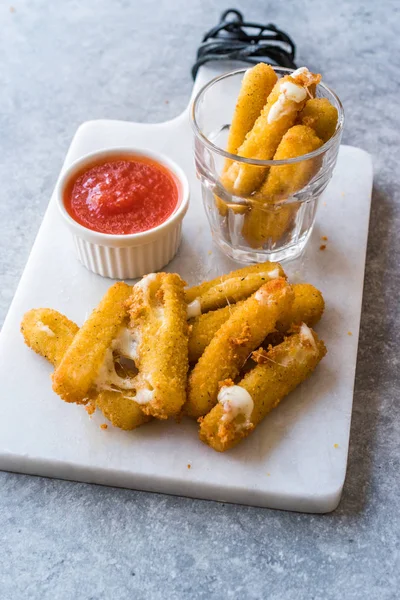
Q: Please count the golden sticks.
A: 12